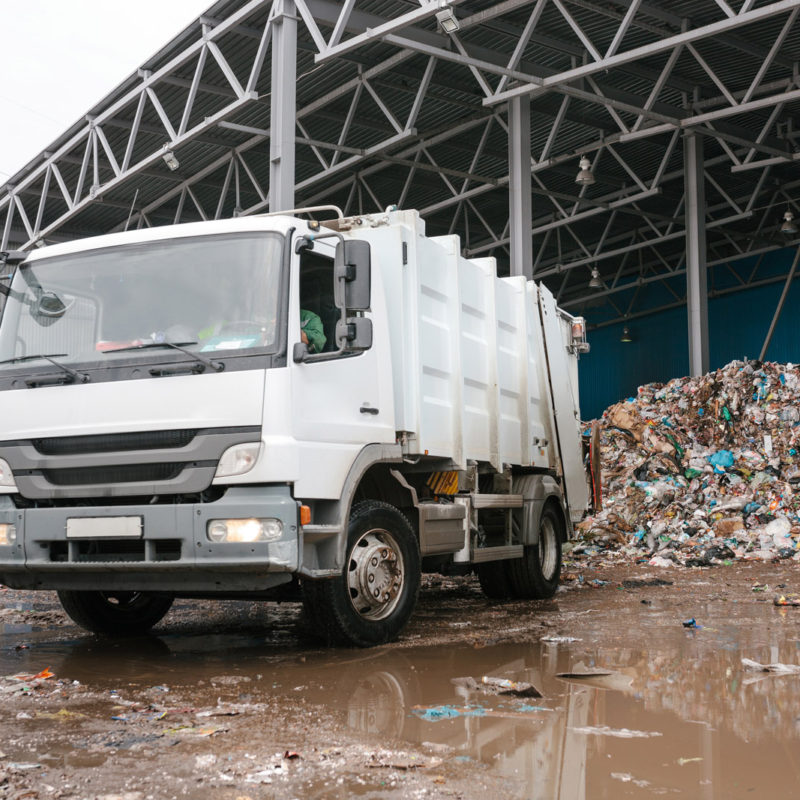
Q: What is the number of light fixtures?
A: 6